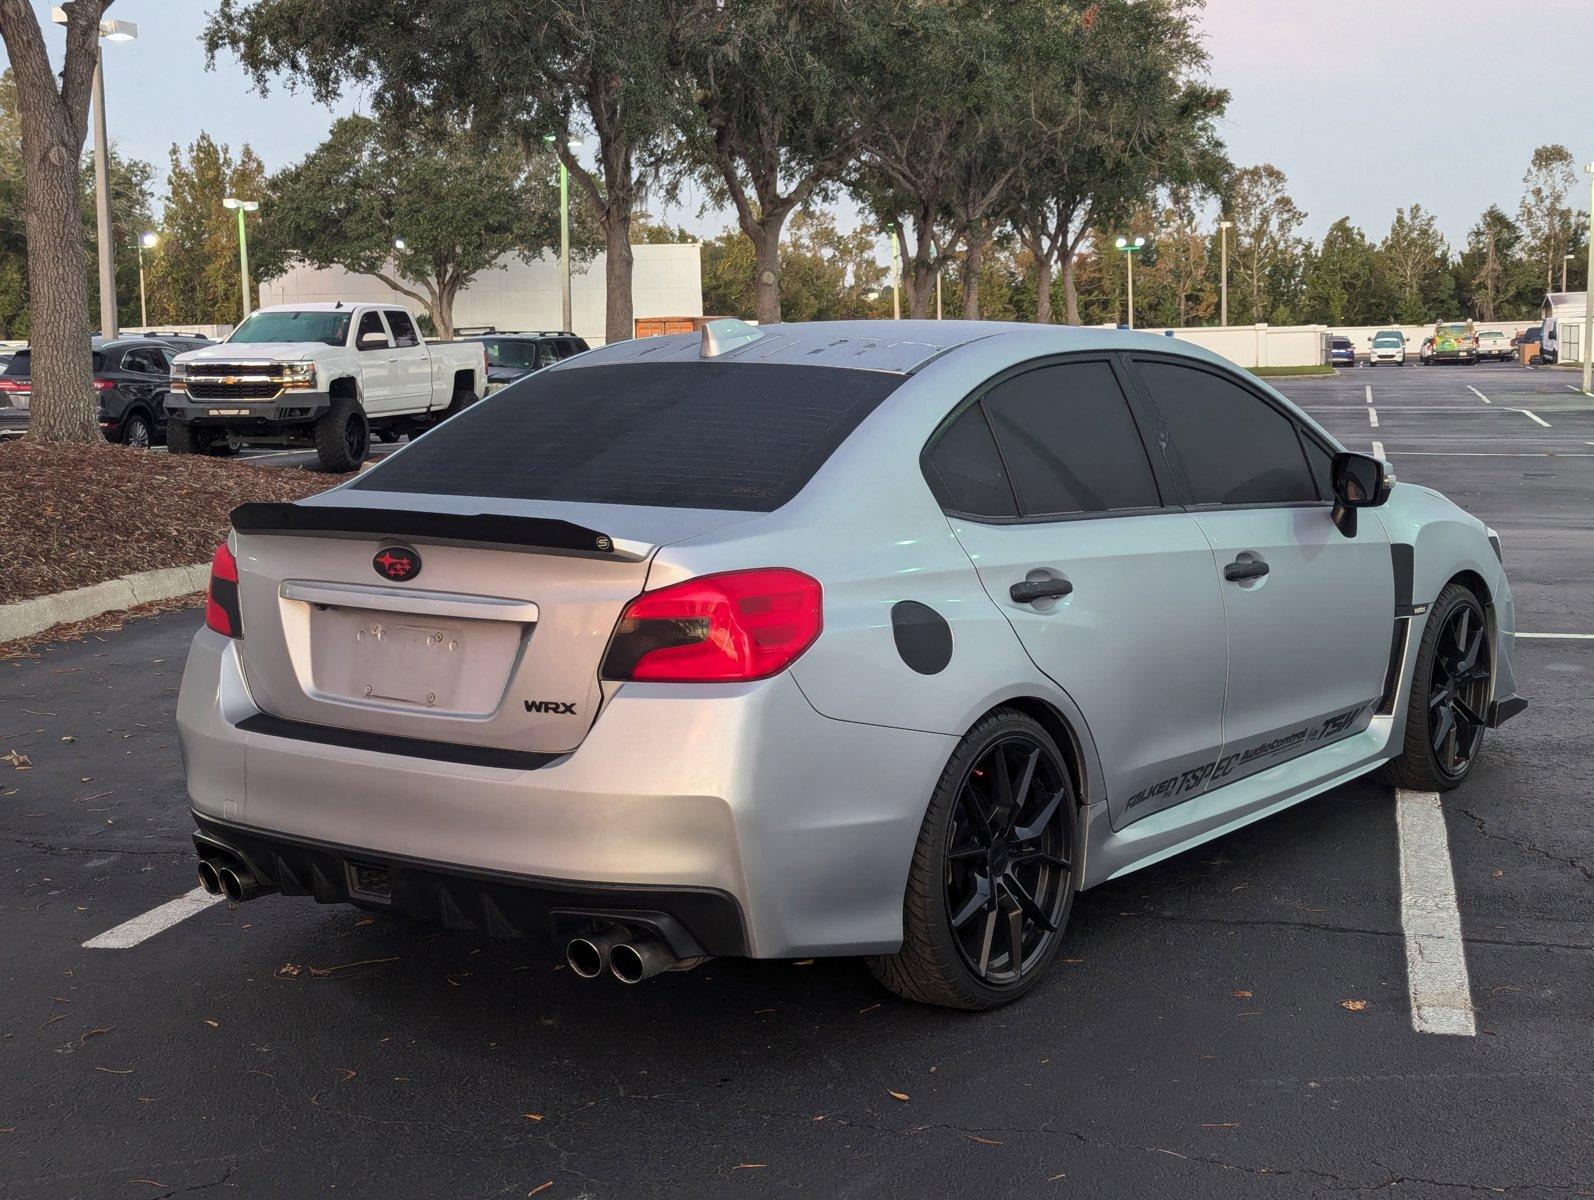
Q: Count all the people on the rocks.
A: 0